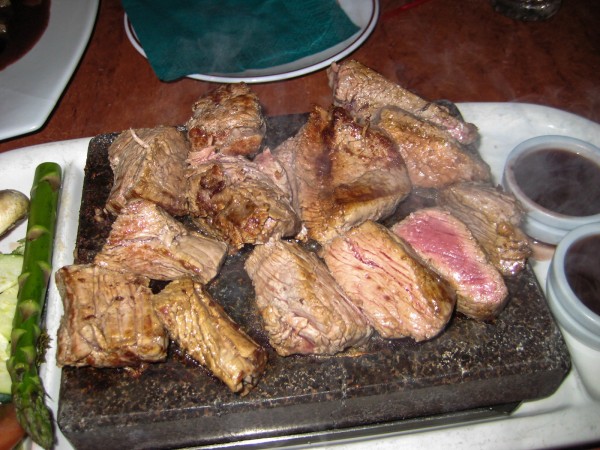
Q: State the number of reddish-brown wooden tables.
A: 1